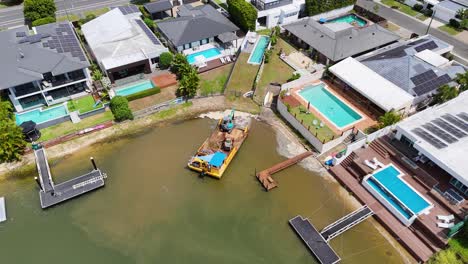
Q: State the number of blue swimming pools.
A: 7